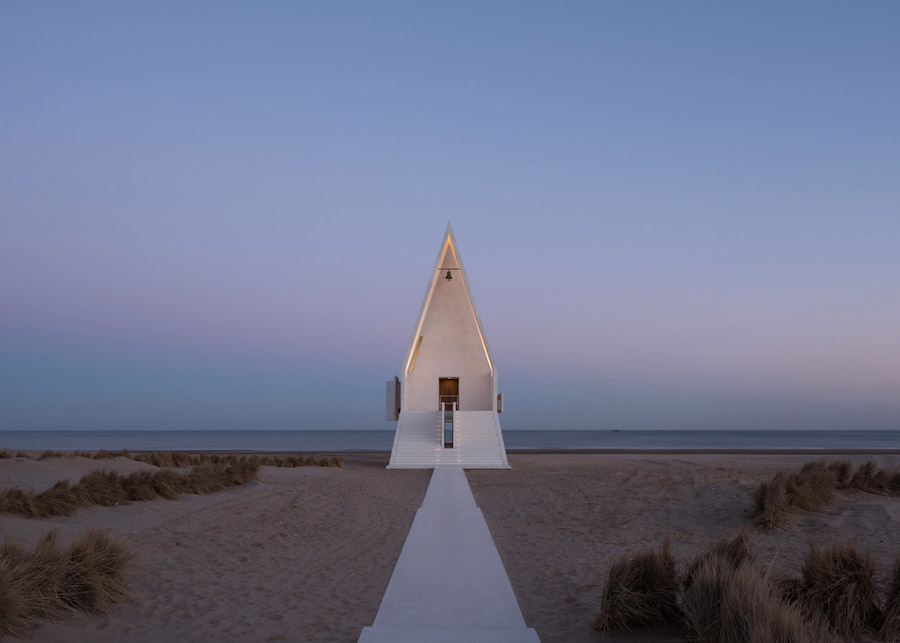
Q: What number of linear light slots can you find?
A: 3